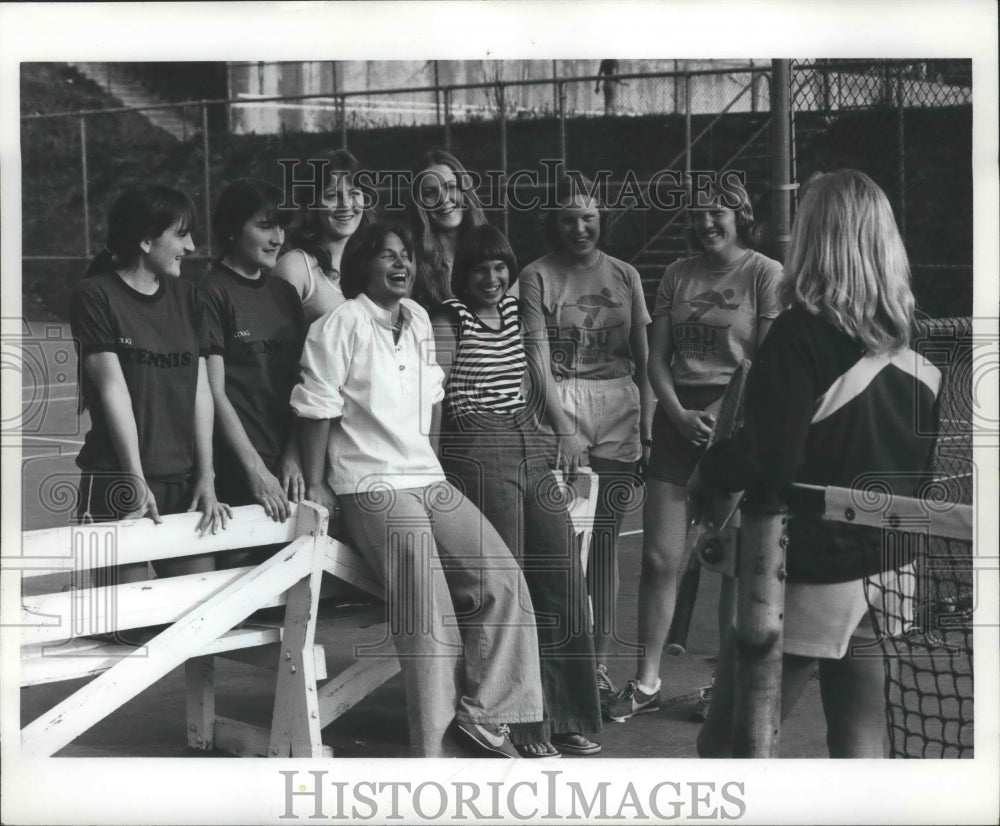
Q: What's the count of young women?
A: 9